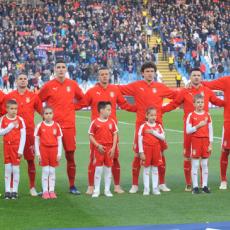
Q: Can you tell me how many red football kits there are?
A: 11